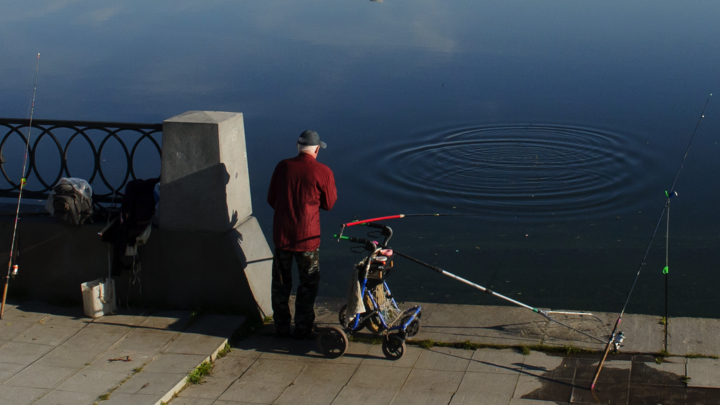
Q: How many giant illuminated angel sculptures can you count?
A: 0